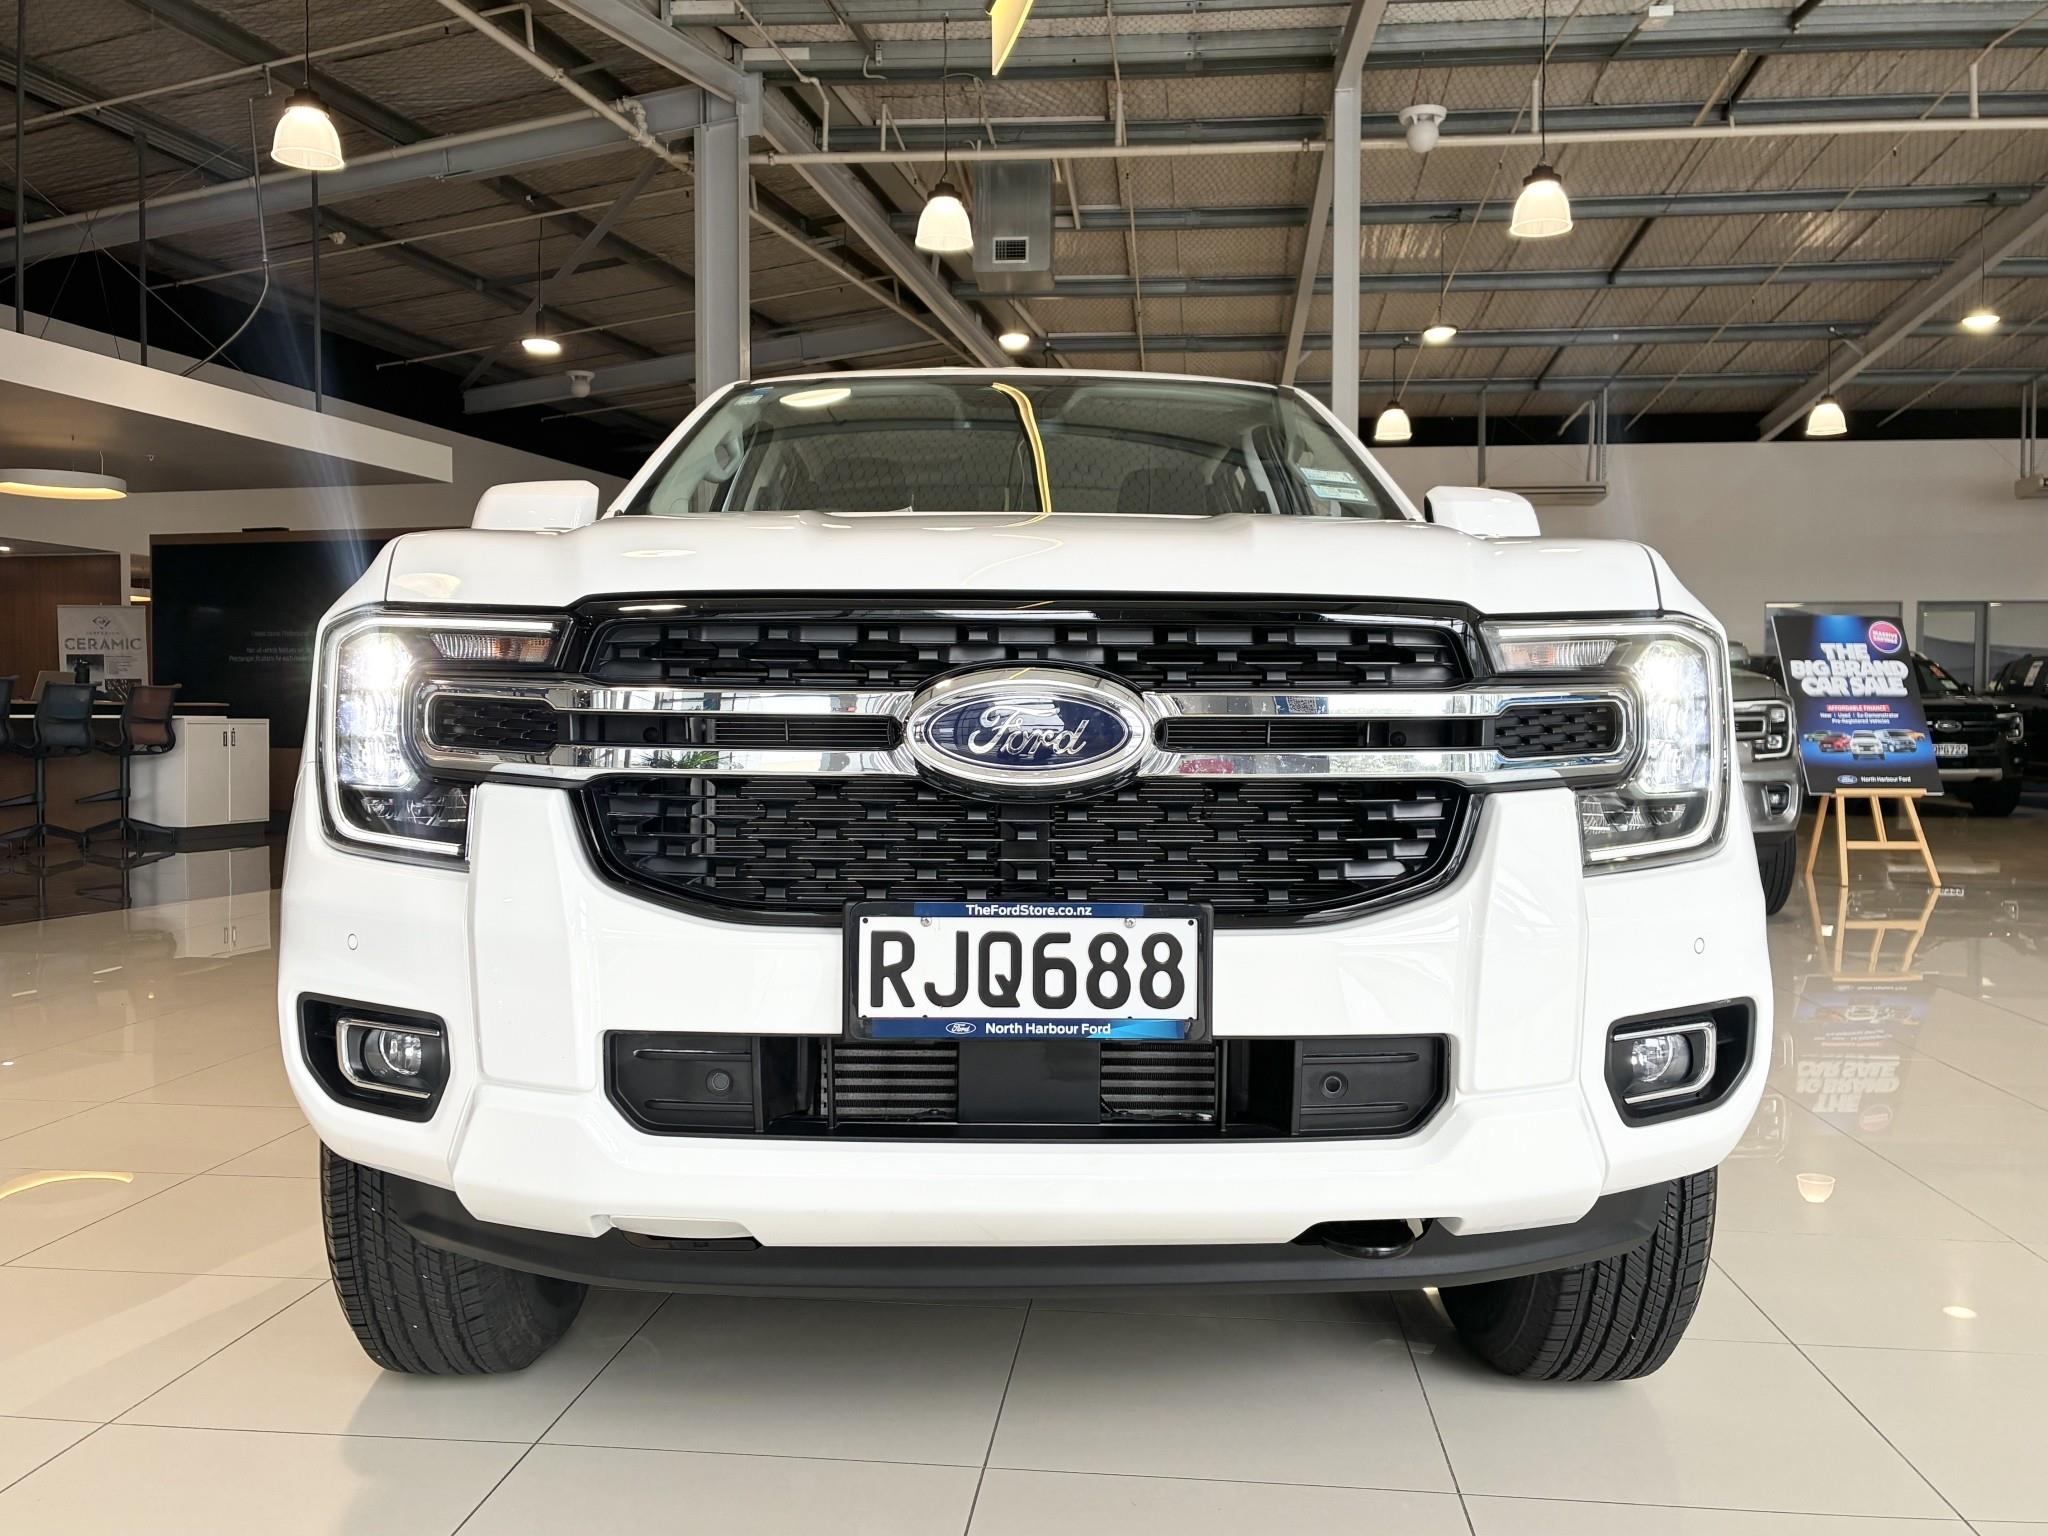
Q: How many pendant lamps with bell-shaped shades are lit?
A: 5